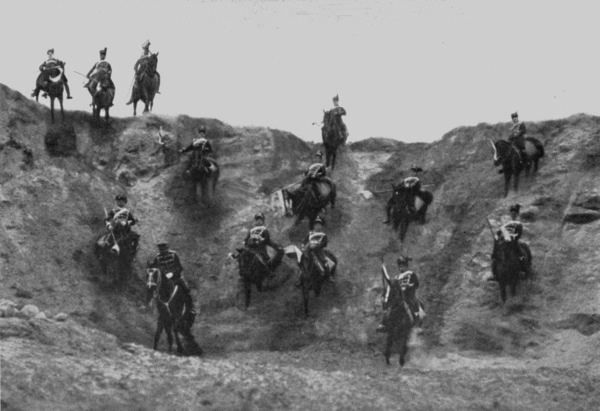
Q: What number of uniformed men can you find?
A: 14